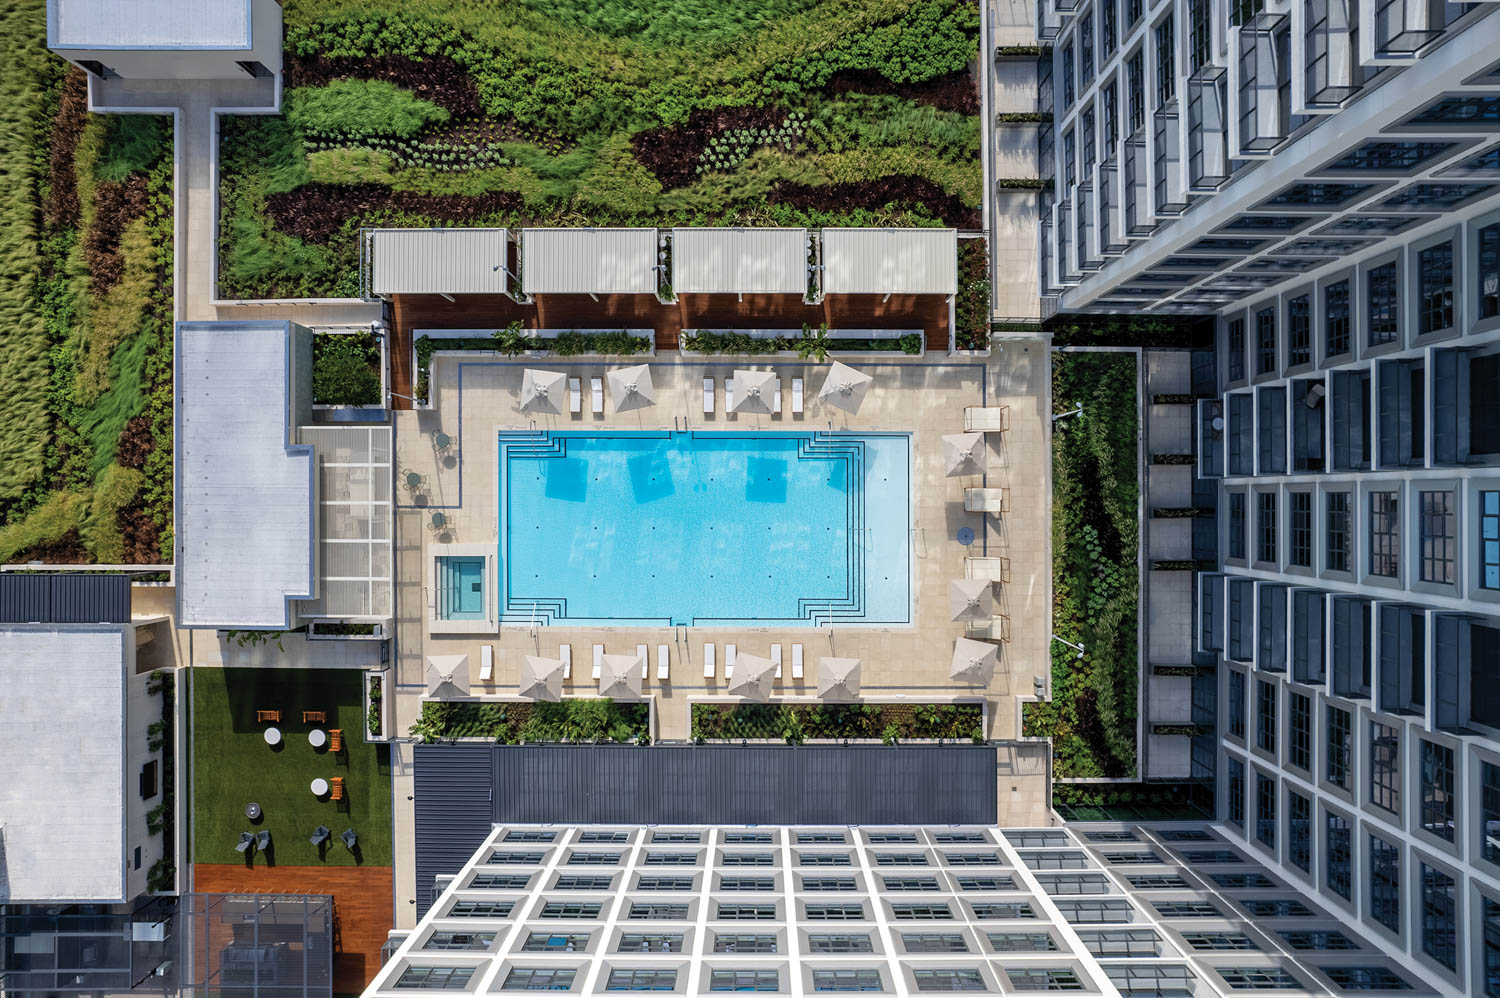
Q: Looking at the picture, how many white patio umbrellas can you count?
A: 12